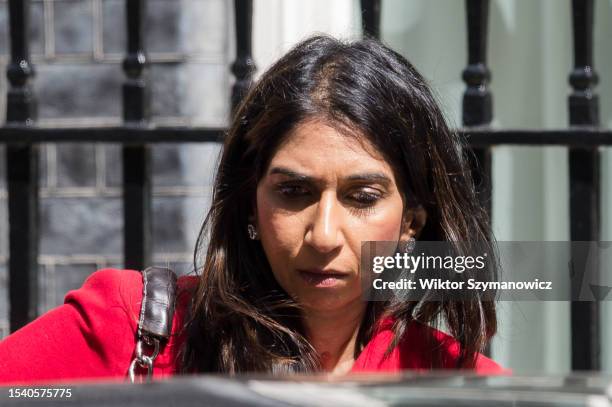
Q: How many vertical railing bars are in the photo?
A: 6